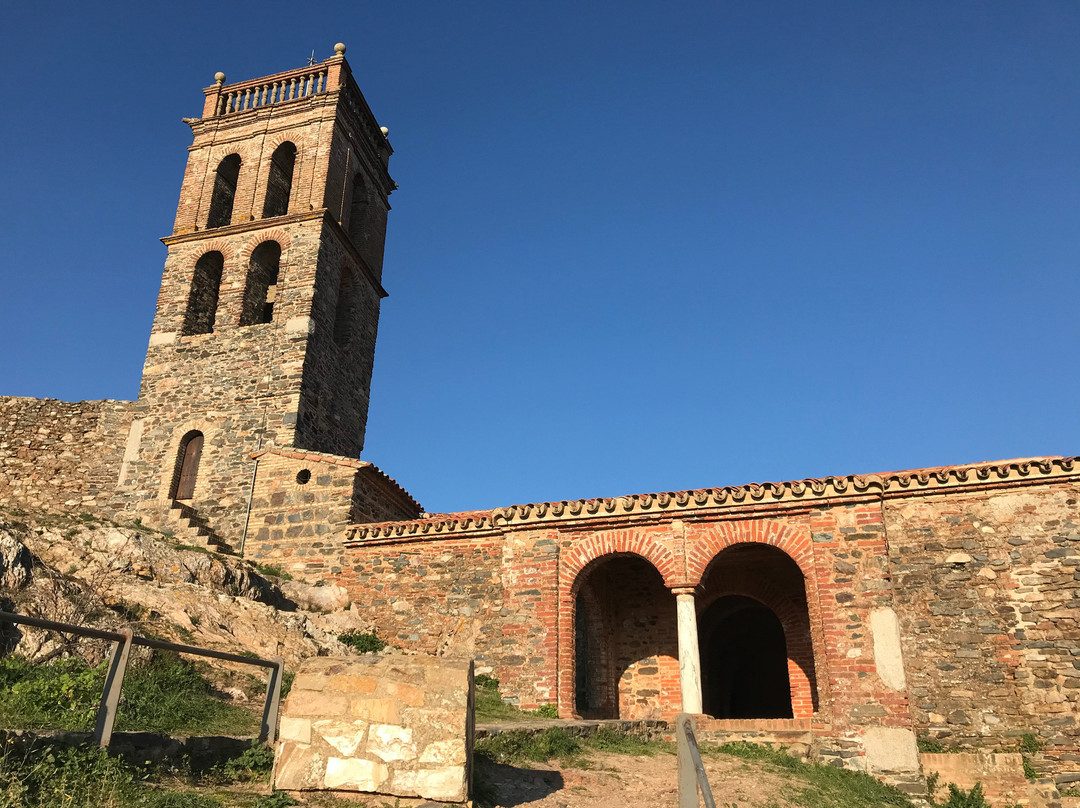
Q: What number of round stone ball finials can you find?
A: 3